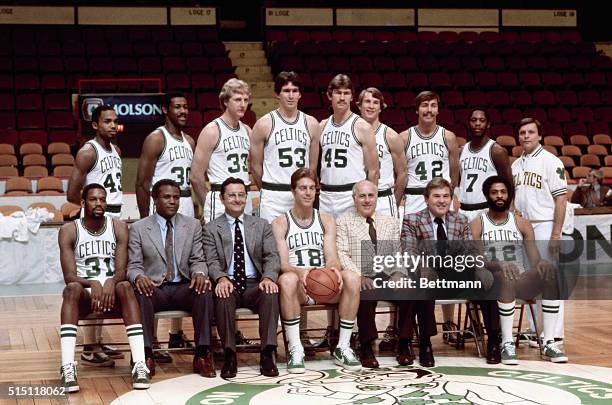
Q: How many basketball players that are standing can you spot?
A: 8